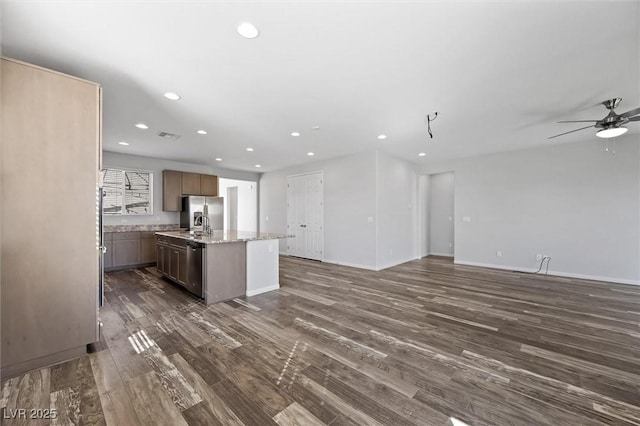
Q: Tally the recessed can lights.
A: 12